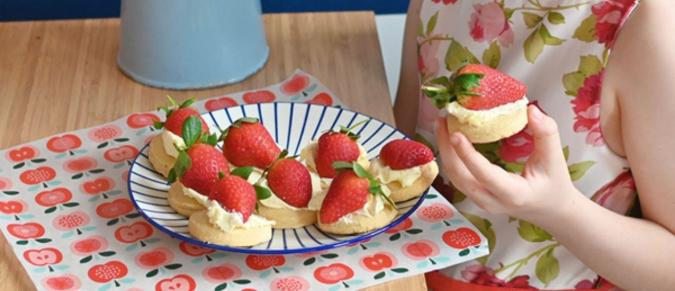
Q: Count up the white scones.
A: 9